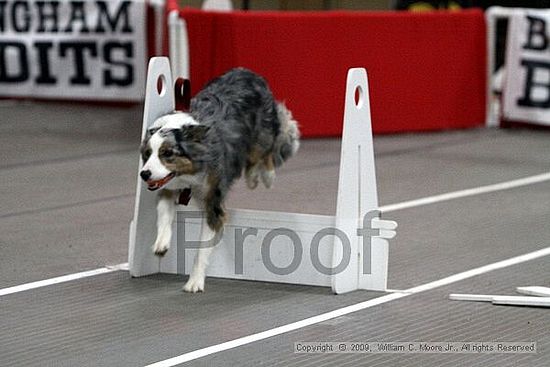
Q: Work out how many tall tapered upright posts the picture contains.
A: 2